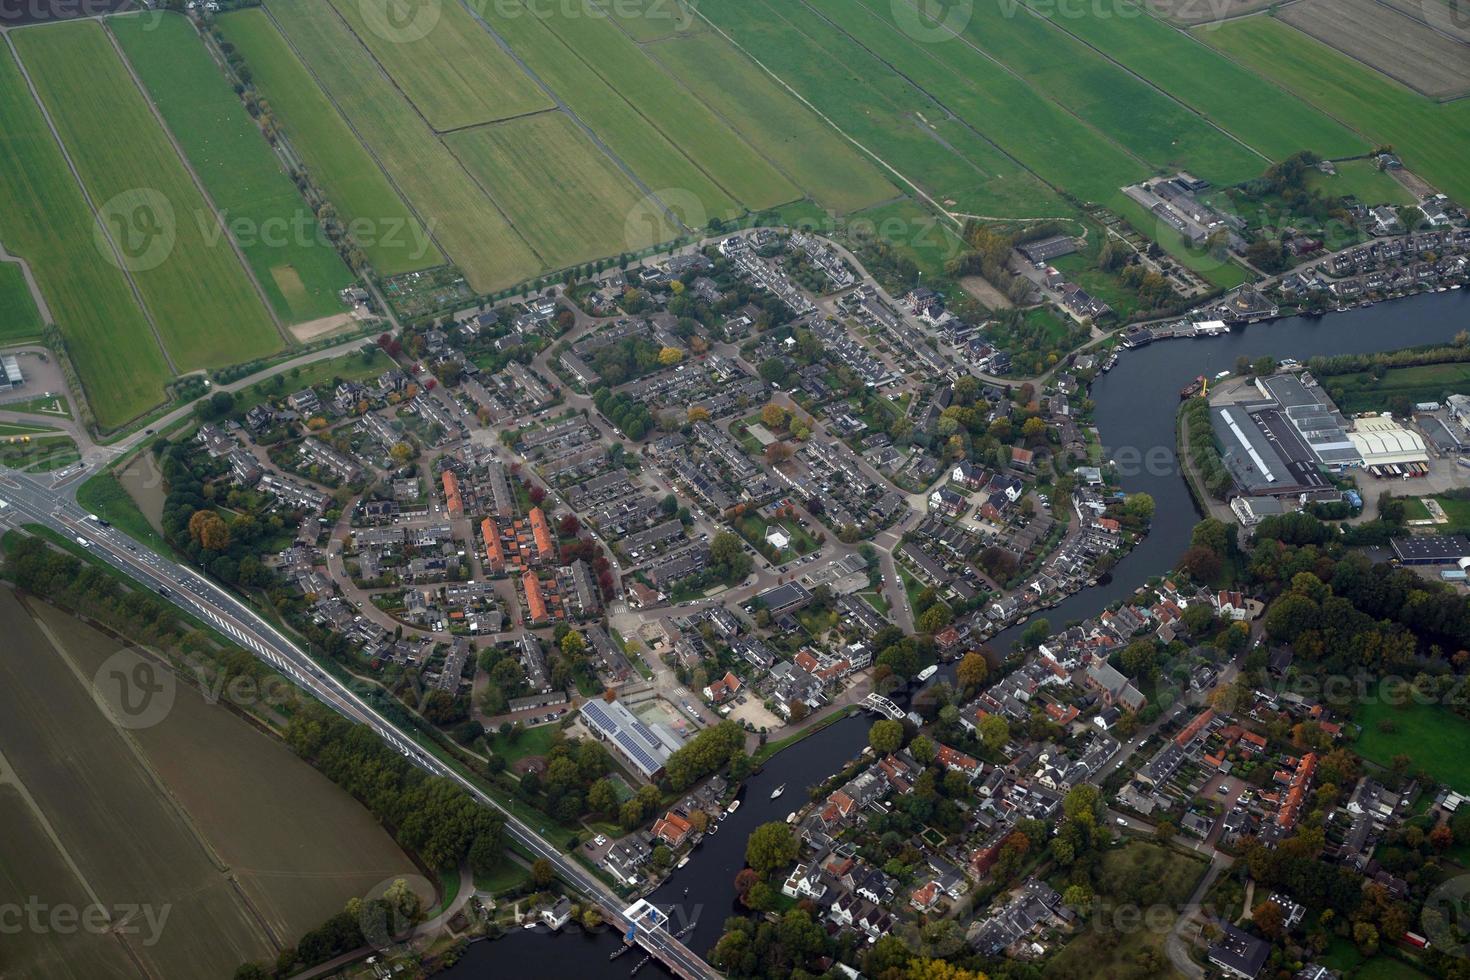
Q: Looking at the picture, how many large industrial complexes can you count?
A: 1